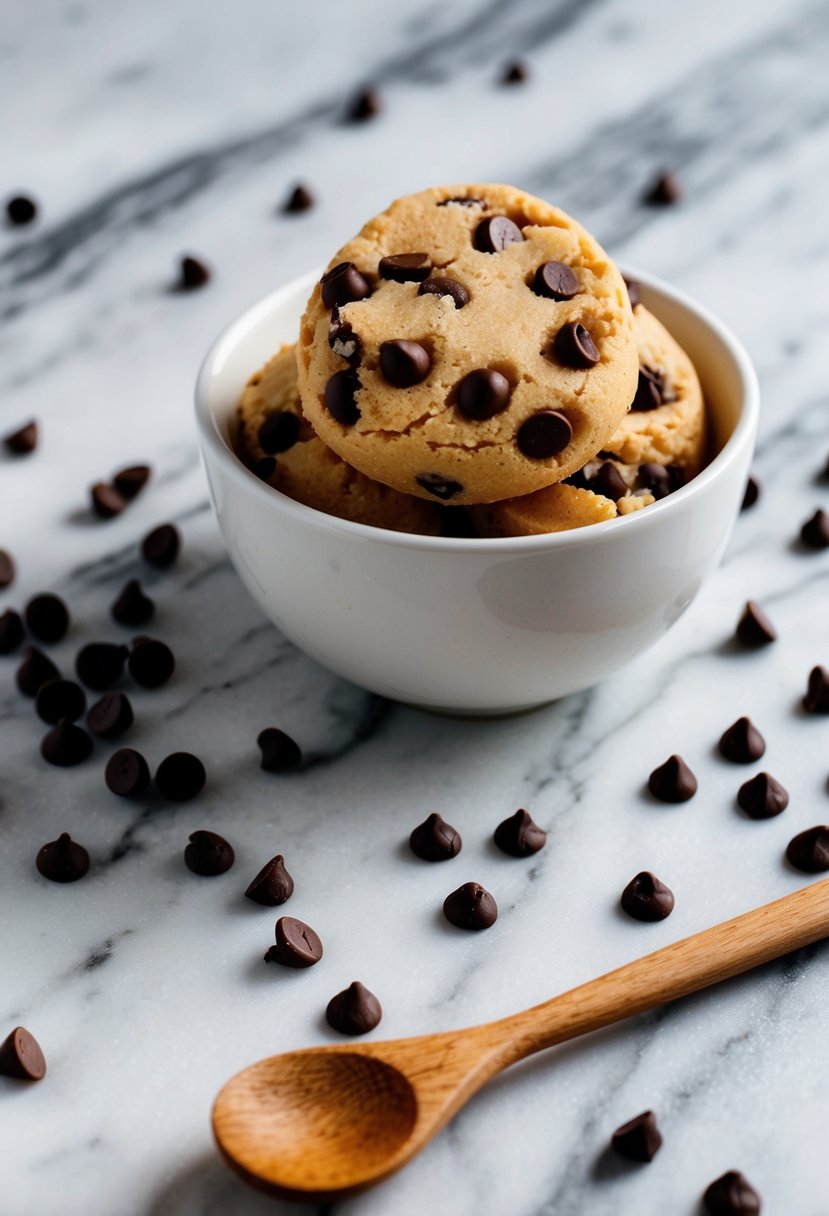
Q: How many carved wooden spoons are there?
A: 1